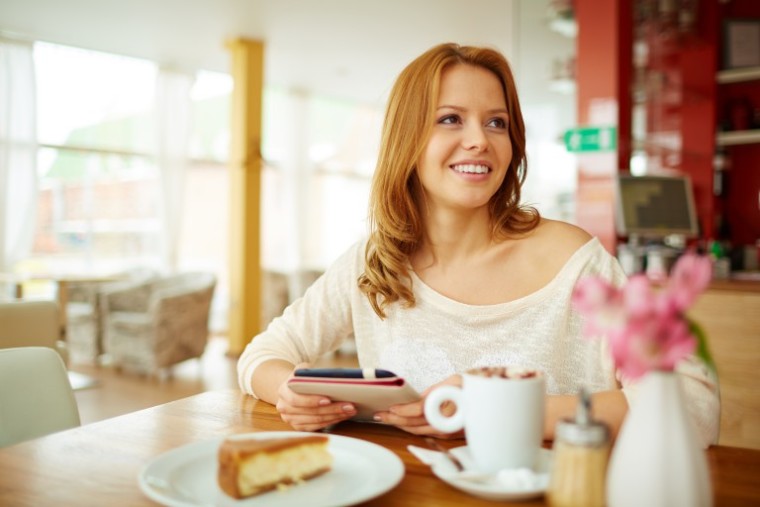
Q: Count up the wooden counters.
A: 1